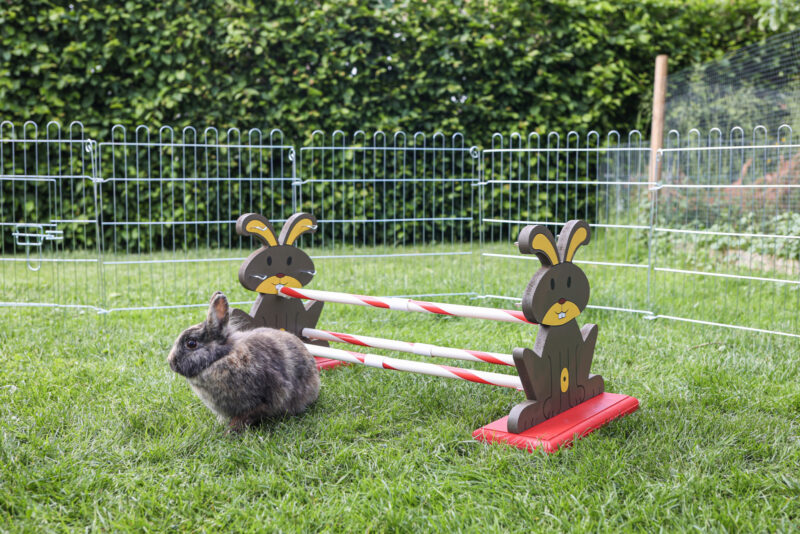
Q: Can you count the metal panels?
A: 5